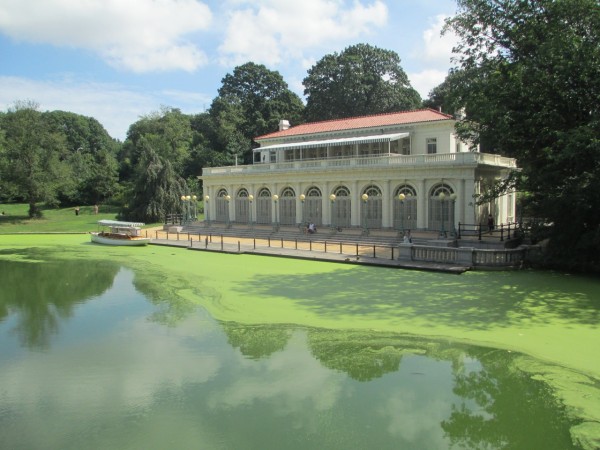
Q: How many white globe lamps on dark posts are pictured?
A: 13